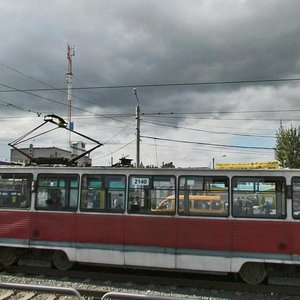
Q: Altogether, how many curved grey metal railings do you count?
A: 2